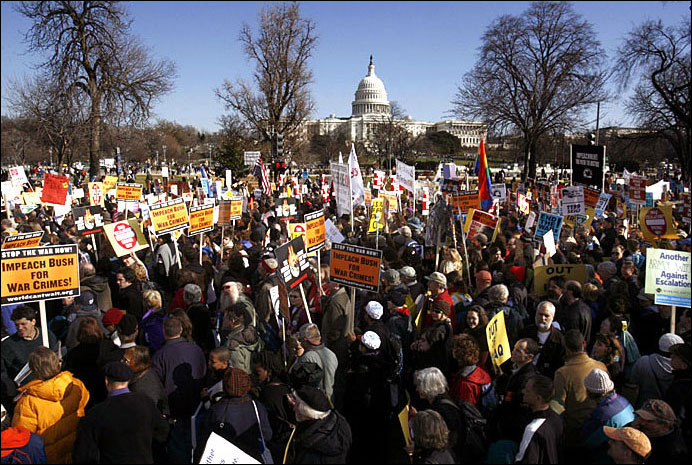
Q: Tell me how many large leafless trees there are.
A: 4